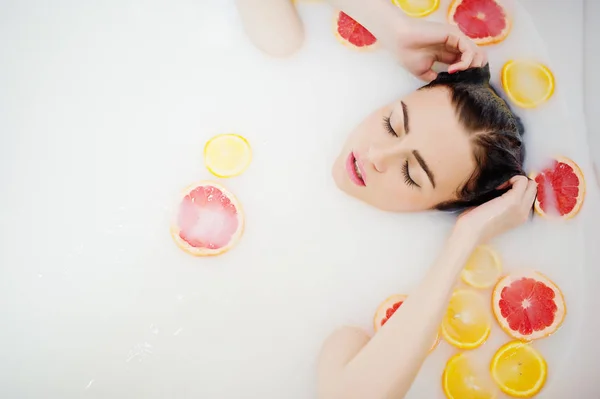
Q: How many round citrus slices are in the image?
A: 13